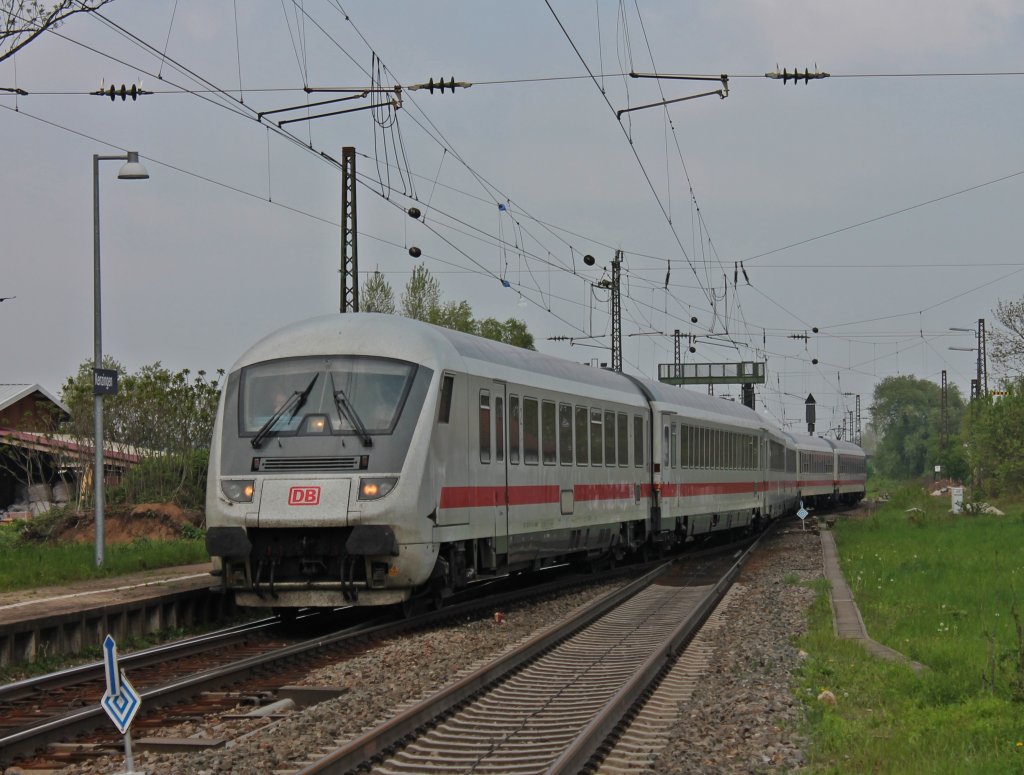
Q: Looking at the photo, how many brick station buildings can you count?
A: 0